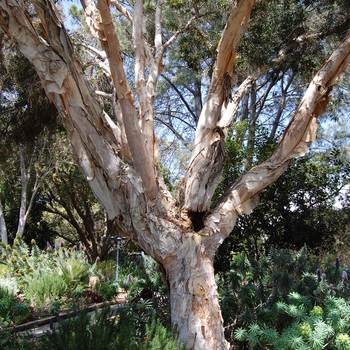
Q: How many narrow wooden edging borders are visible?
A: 1